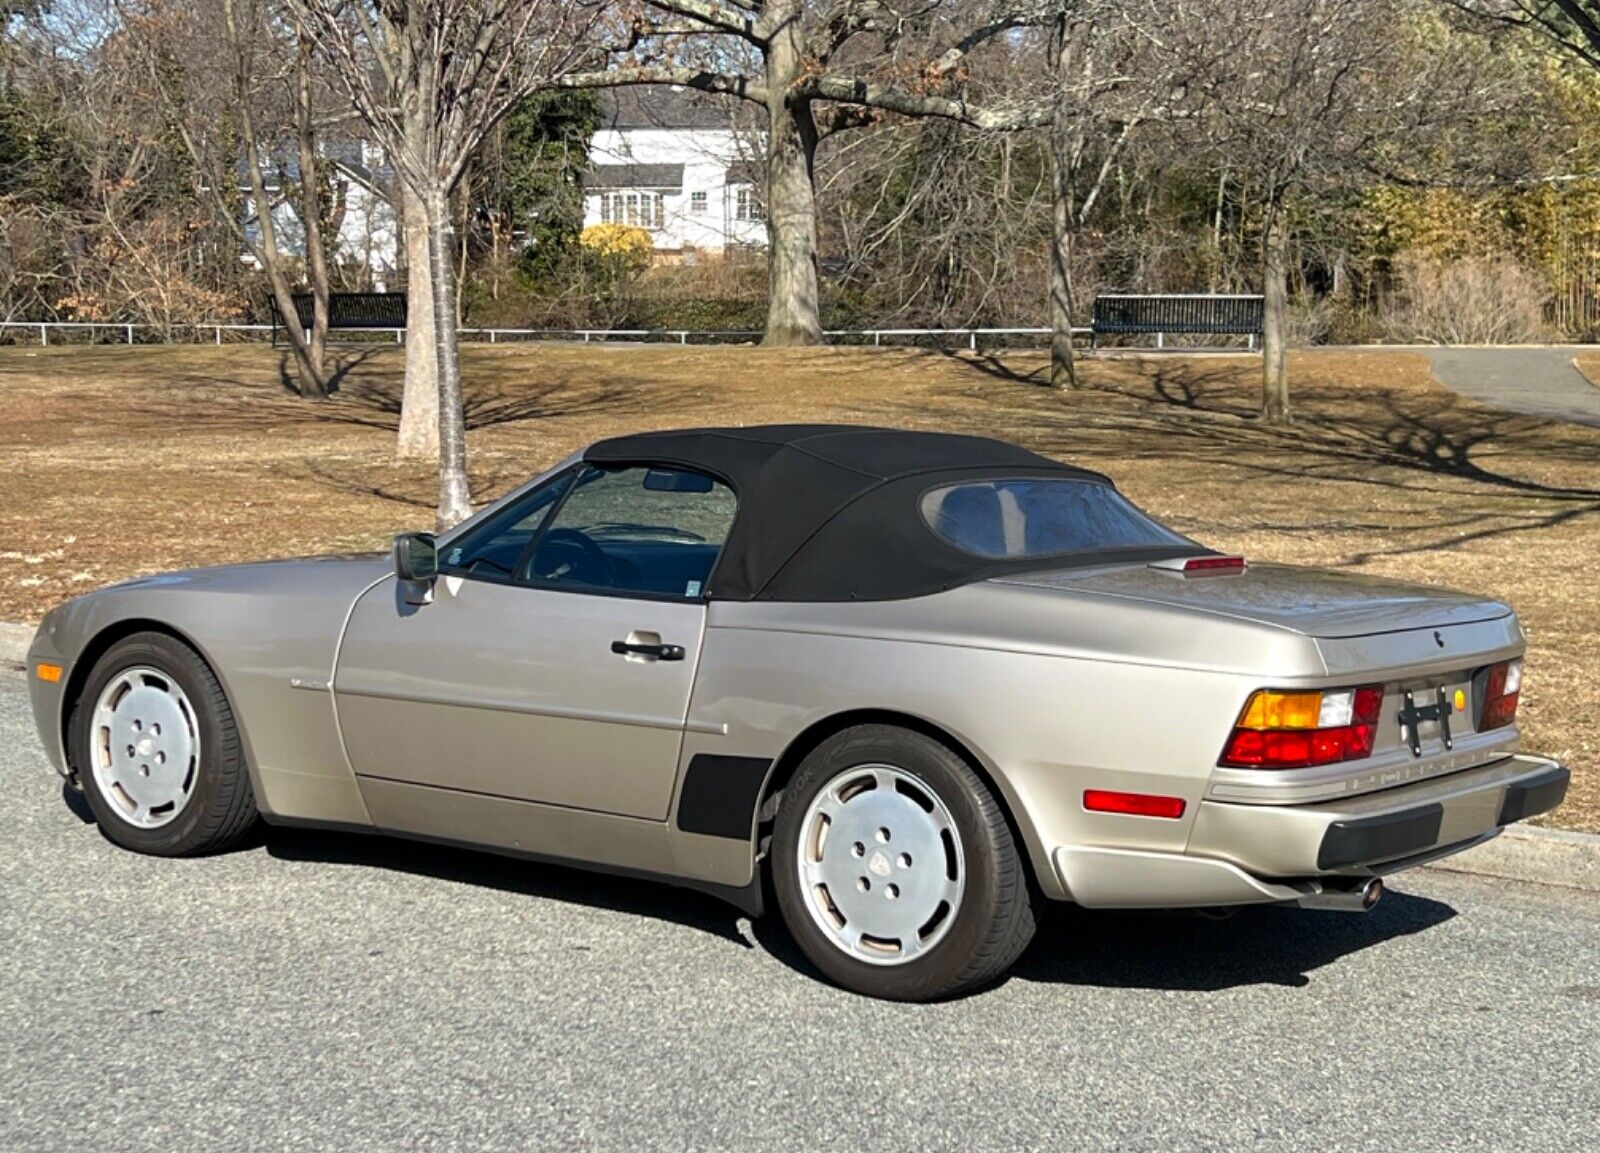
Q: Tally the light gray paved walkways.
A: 1